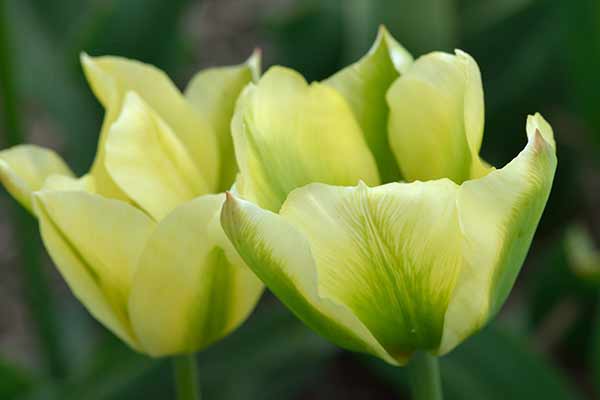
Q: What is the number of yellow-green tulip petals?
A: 12